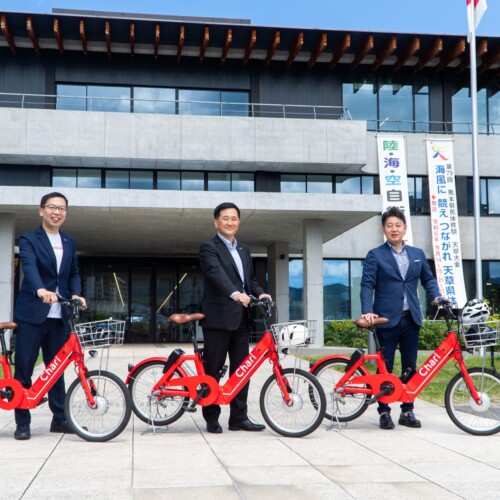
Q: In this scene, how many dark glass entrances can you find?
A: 1